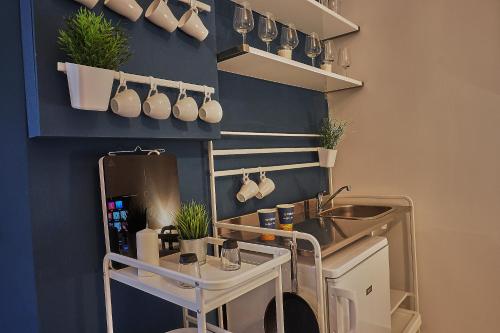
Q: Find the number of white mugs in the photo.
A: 10